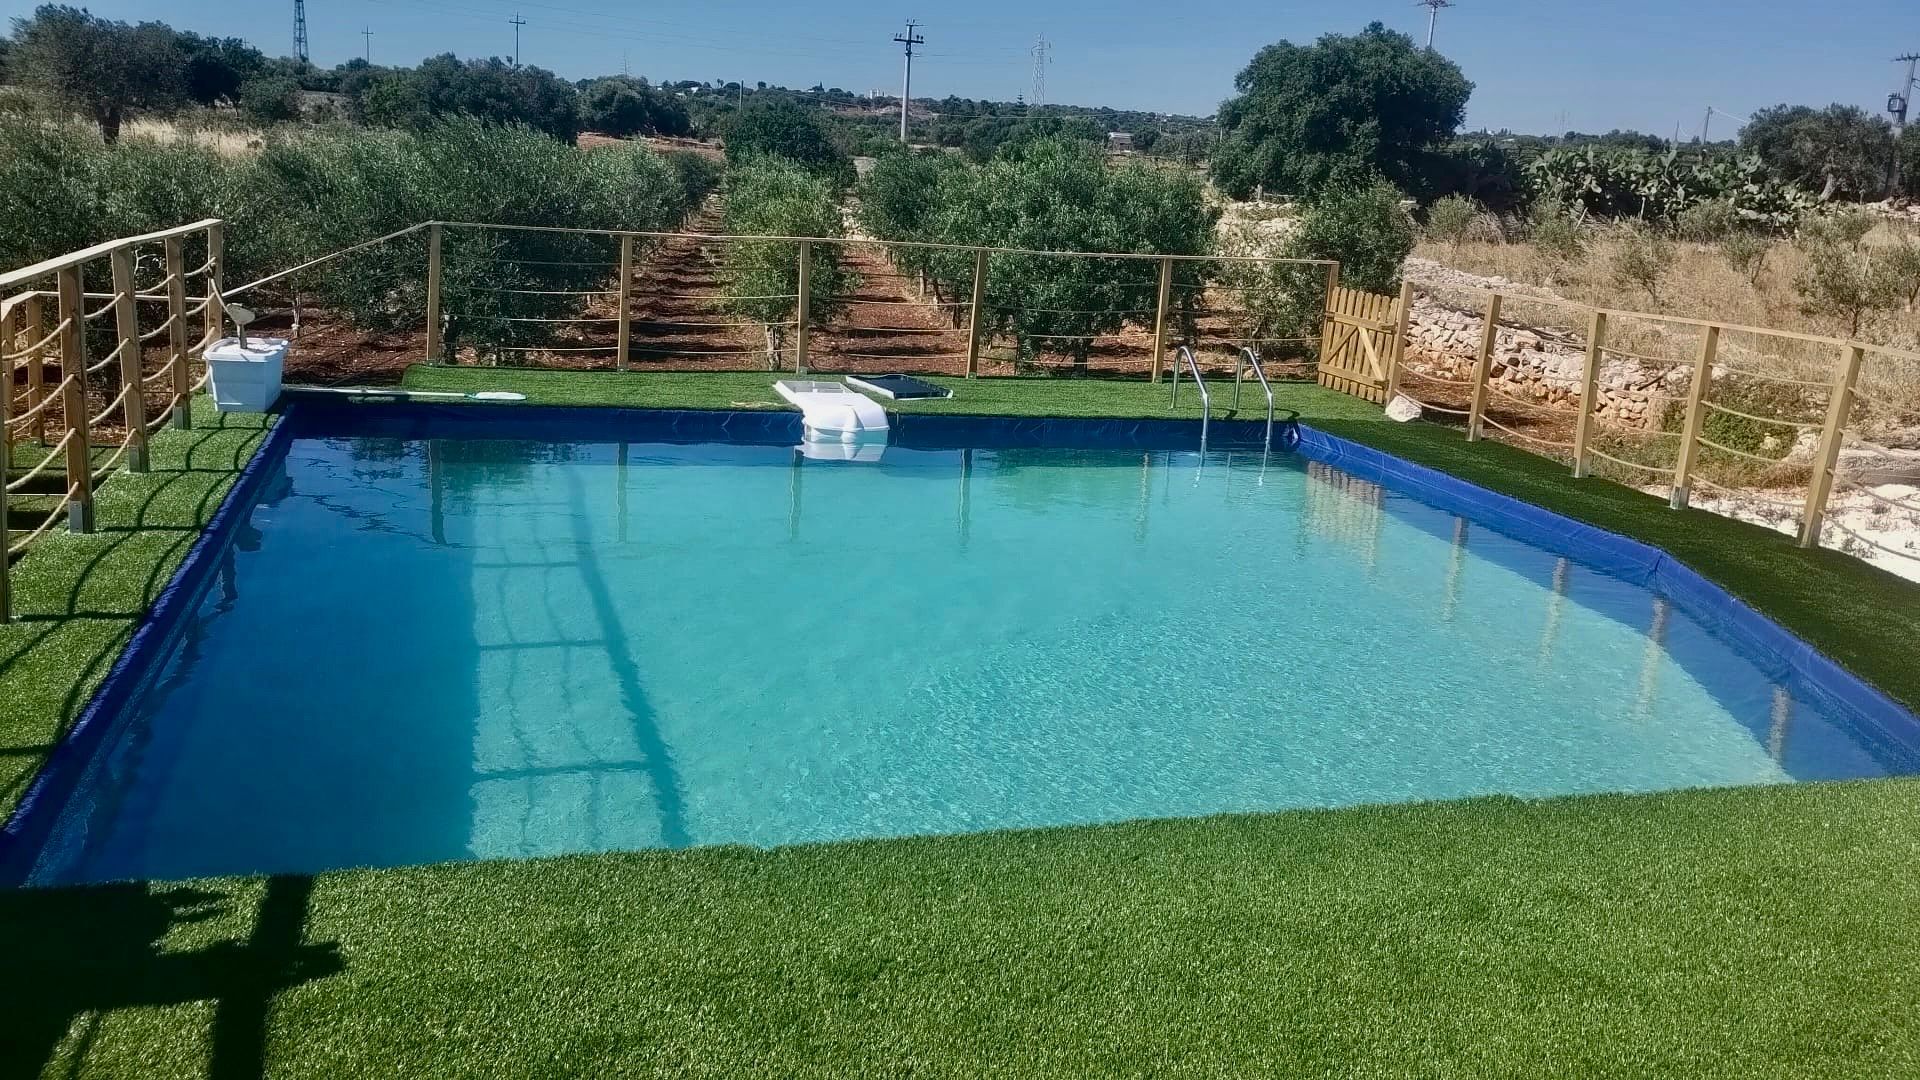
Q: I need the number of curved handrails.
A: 2